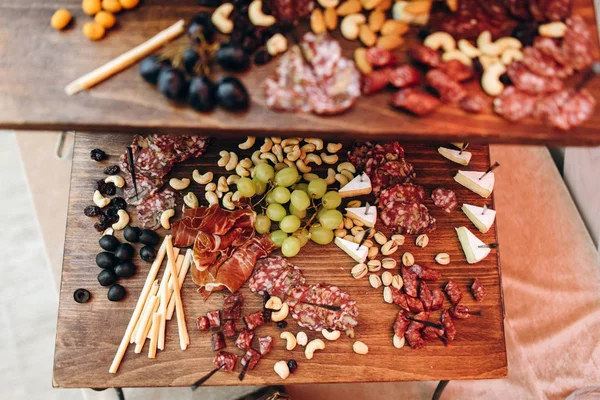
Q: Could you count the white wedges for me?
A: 7